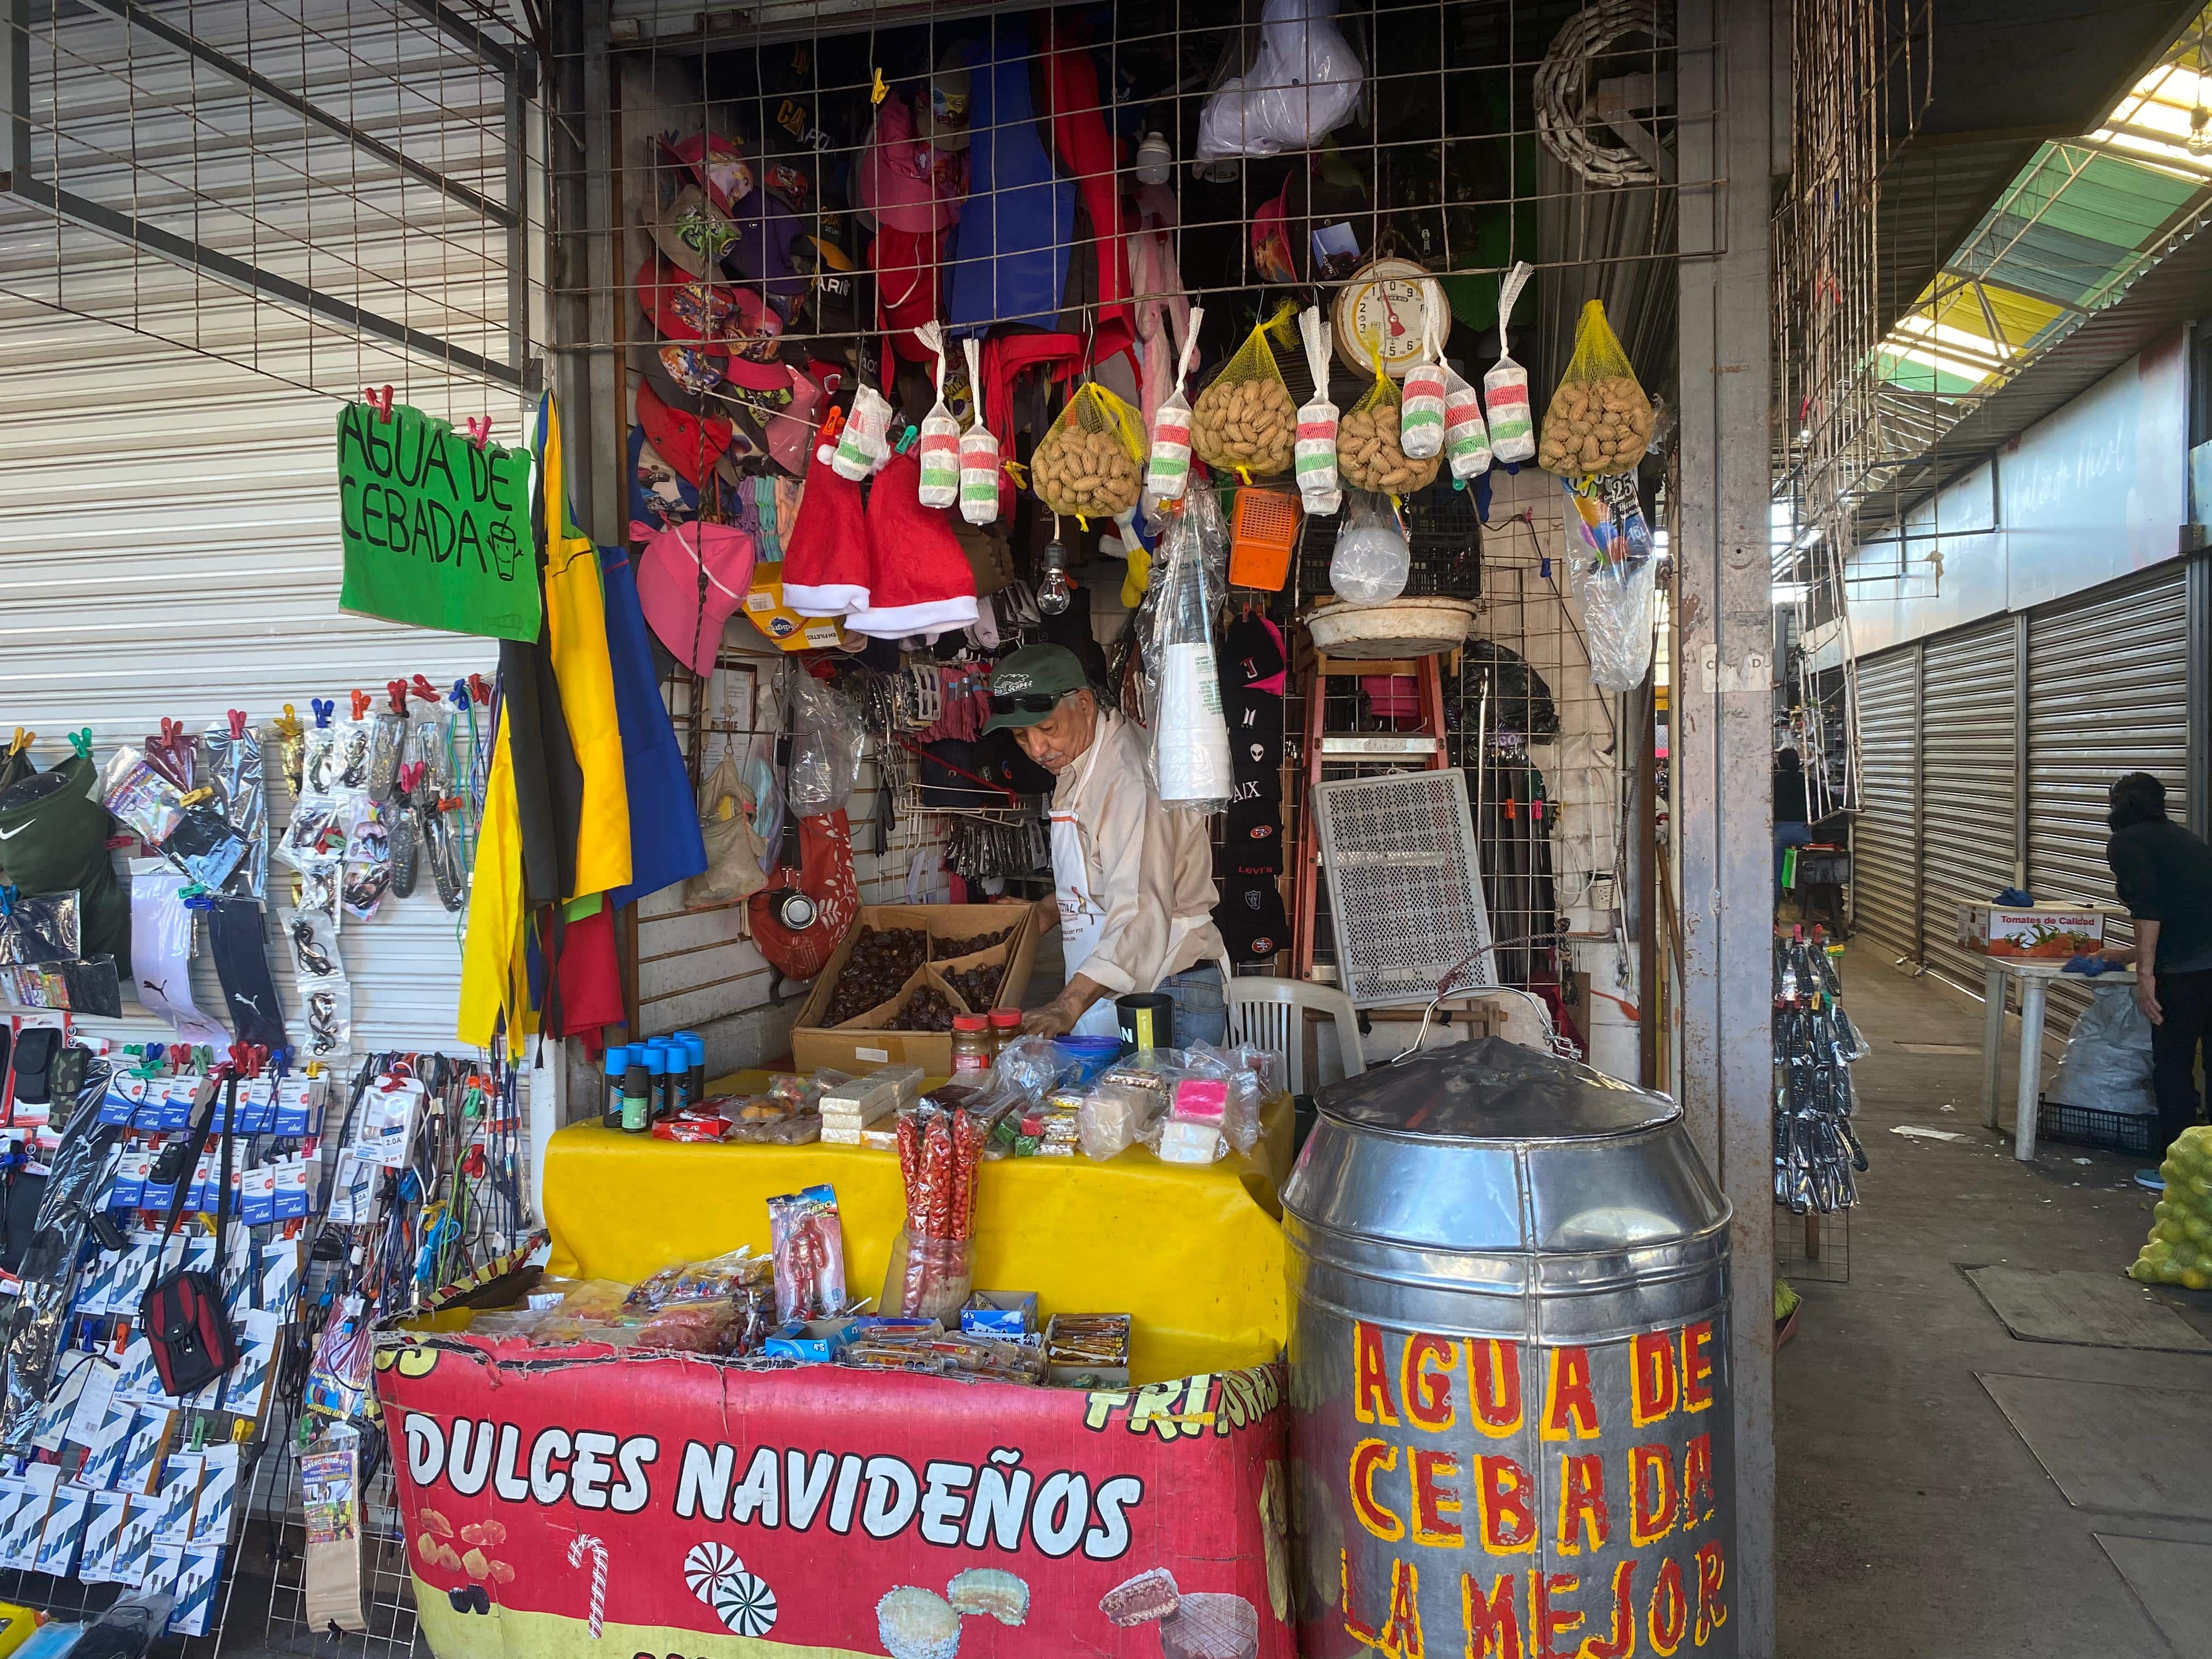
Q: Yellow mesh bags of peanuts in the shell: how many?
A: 4